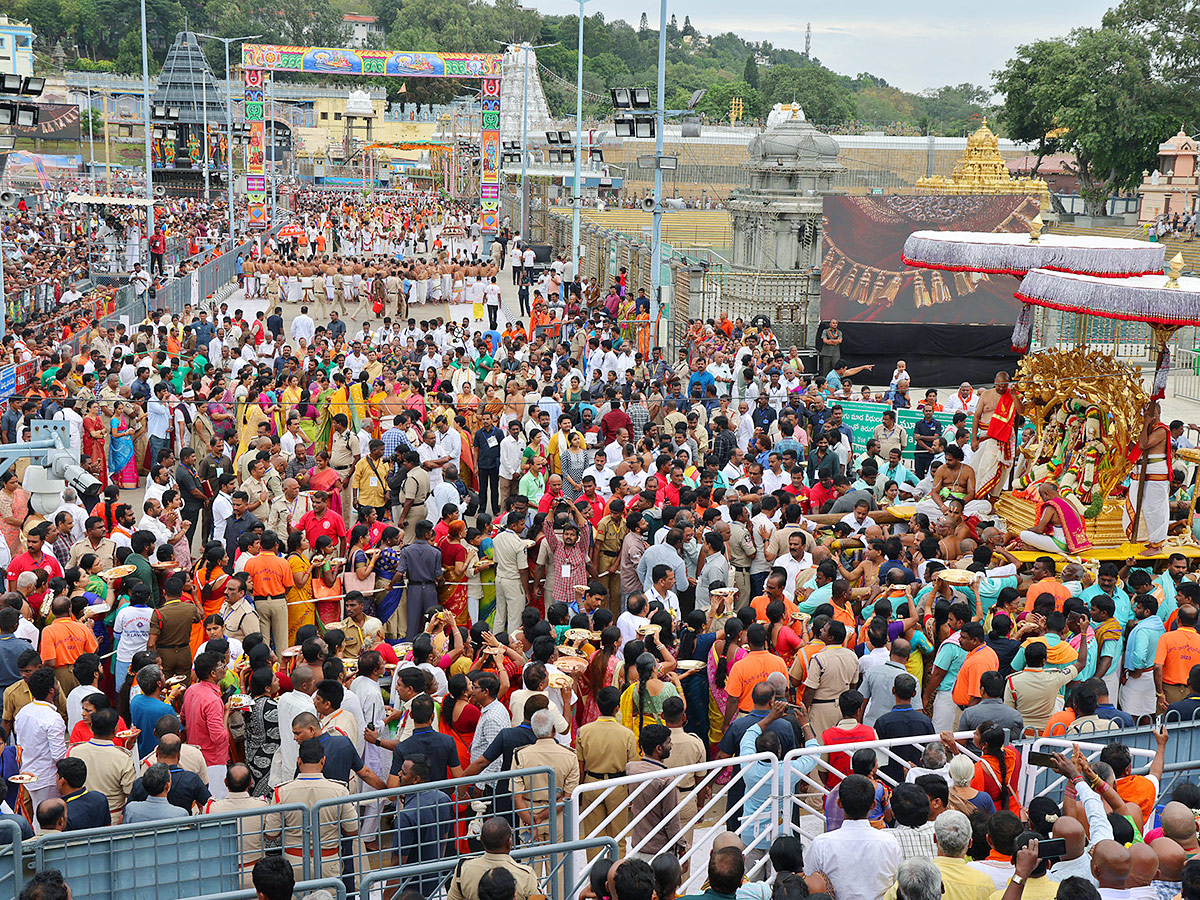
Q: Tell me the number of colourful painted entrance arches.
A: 1